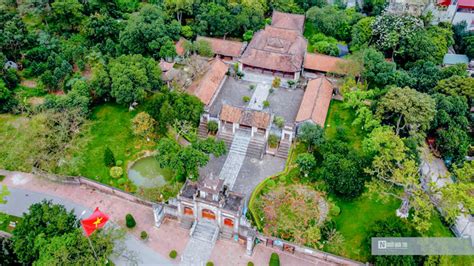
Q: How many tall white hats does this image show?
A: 0